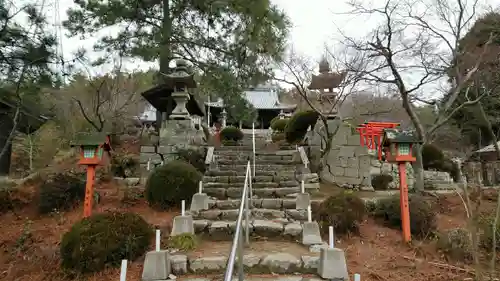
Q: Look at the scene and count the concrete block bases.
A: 6